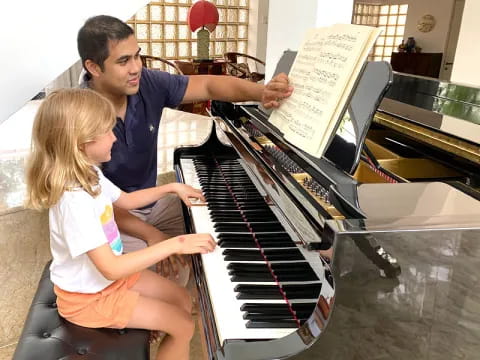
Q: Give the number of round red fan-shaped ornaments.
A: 1